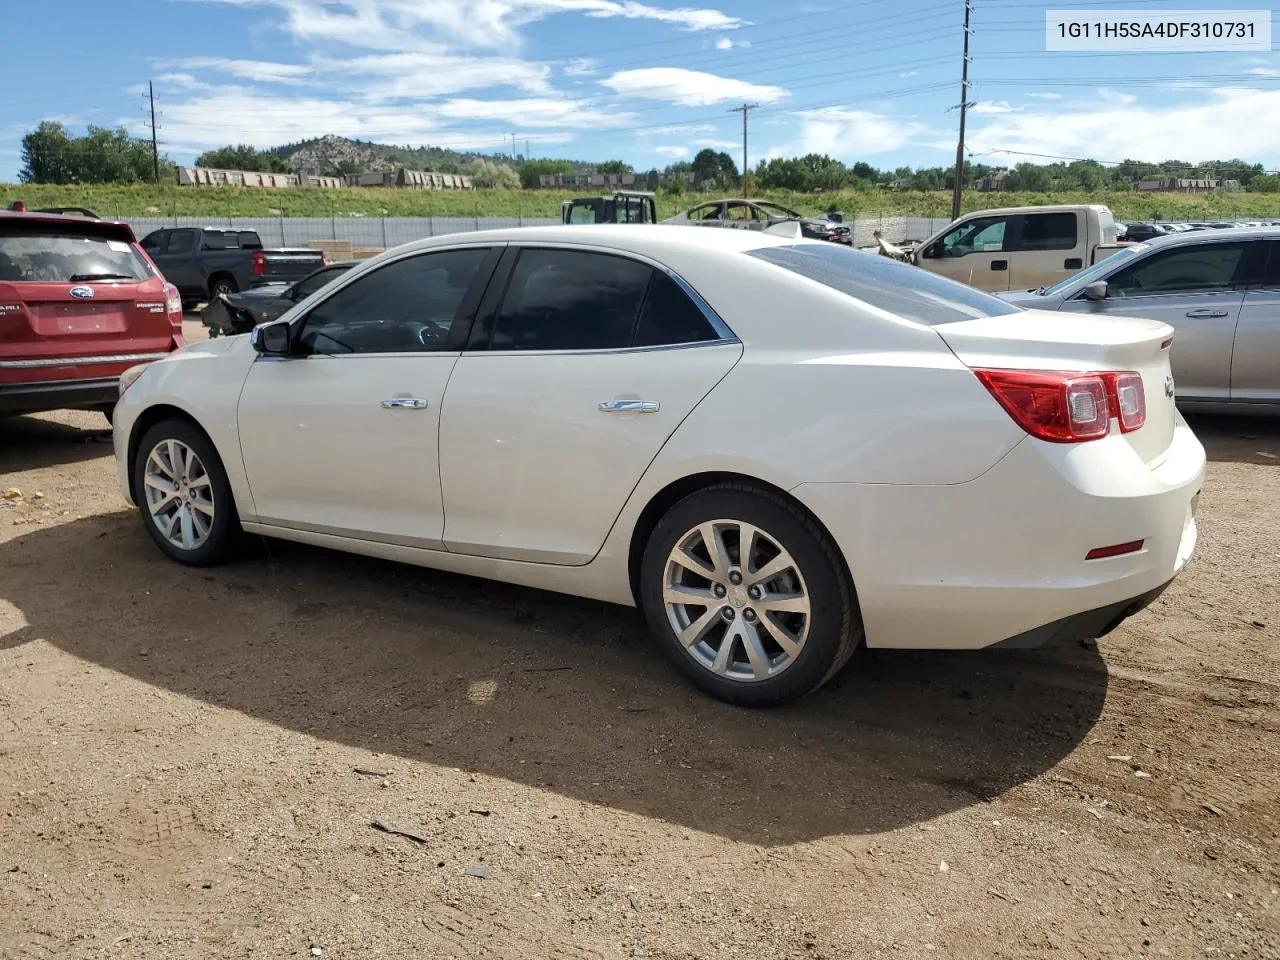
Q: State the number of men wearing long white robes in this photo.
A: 0